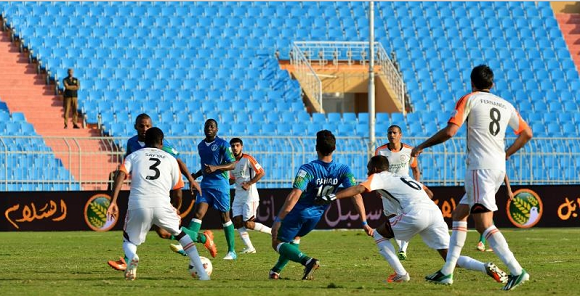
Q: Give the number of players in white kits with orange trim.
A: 5